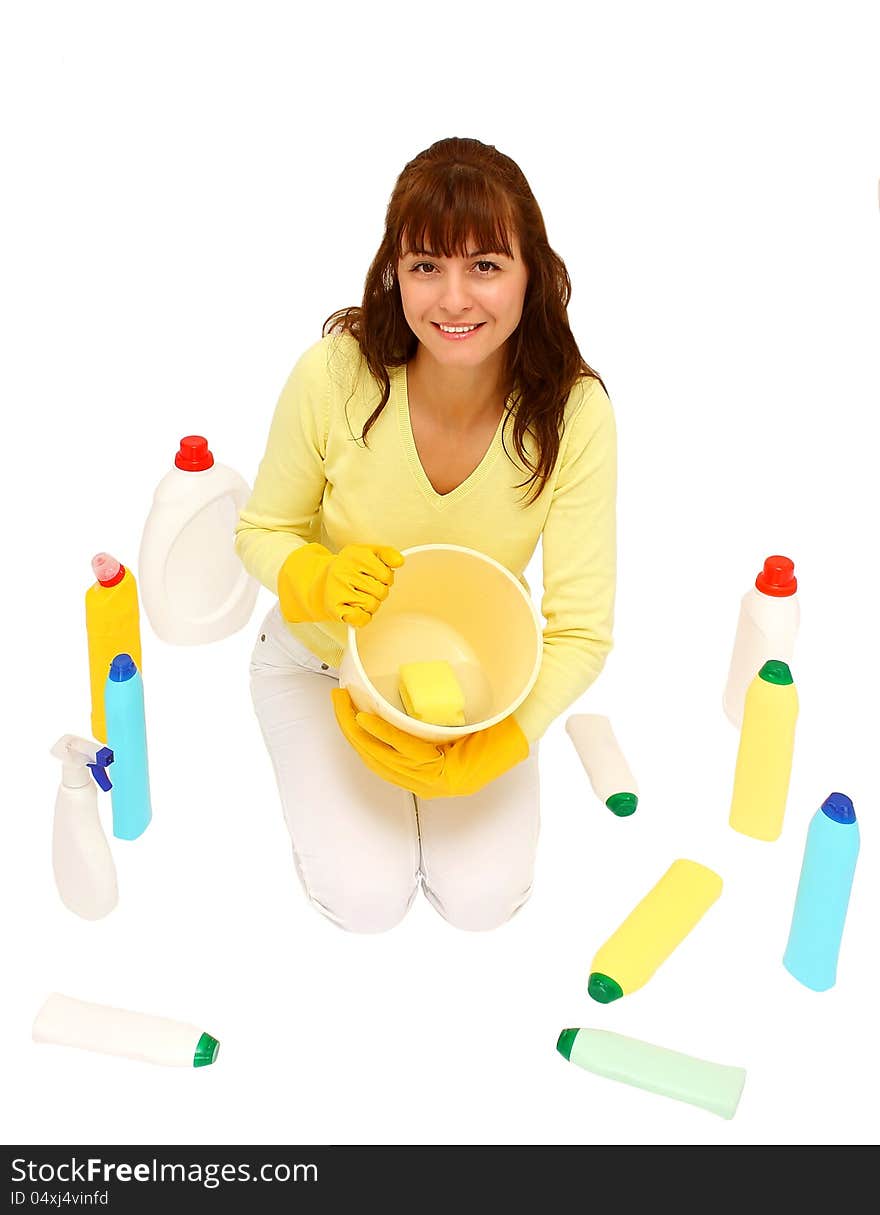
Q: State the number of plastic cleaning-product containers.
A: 11